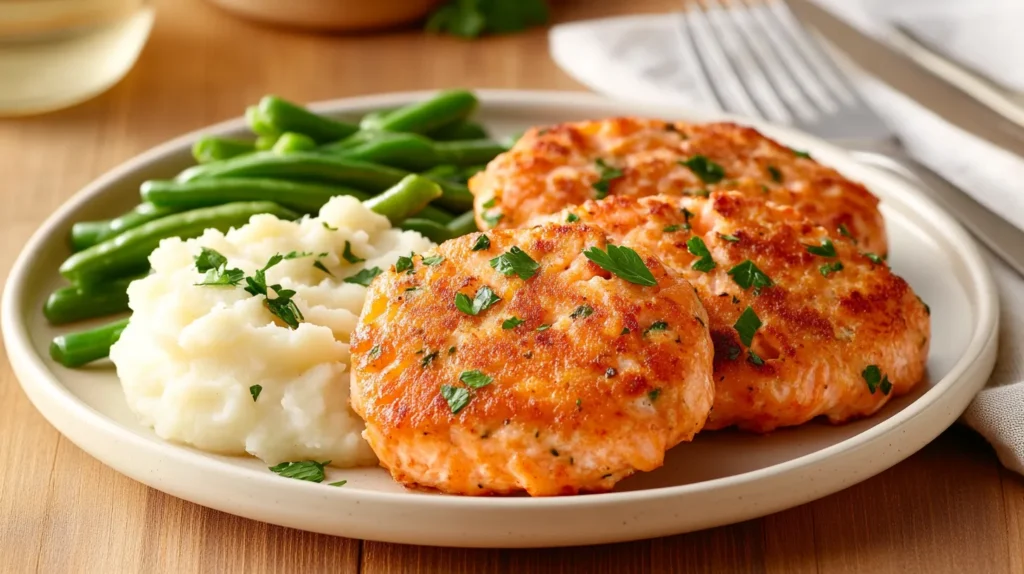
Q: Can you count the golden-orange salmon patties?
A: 3